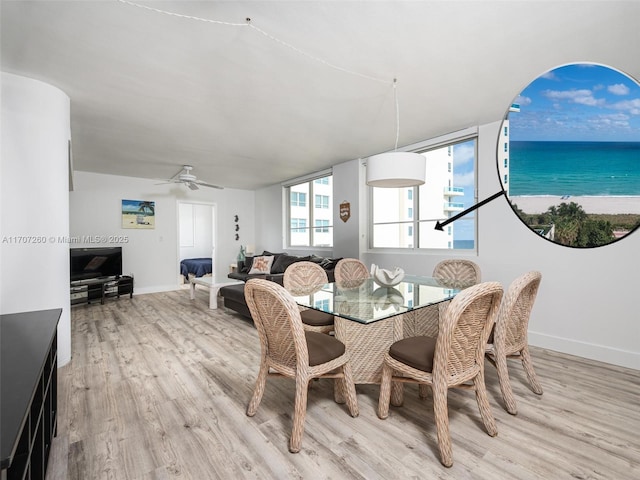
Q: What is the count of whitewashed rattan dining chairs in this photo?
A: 6